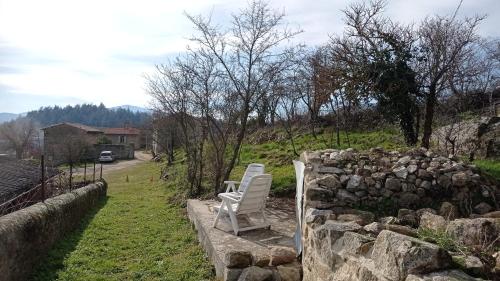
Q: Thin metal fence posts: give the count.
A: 5